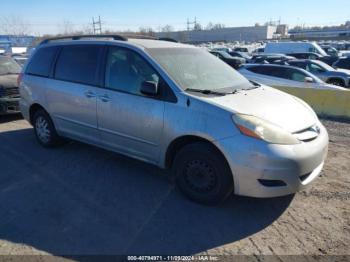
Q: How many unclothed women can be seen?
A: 0